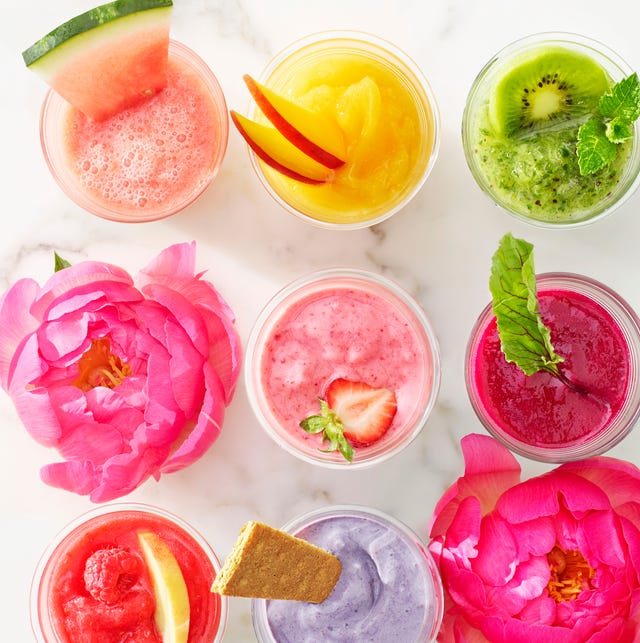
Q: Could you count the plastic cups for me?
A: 7